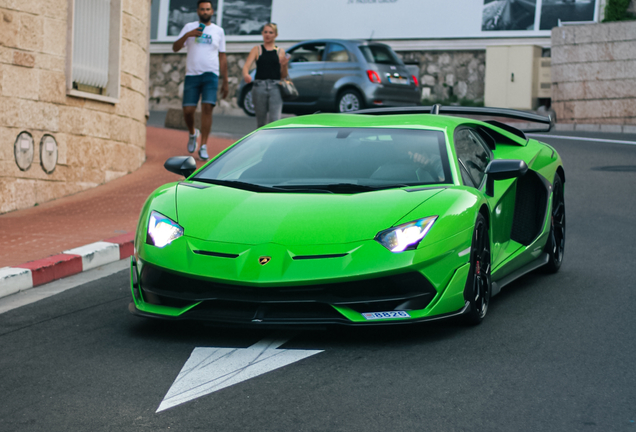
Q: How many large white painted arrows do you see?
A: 1